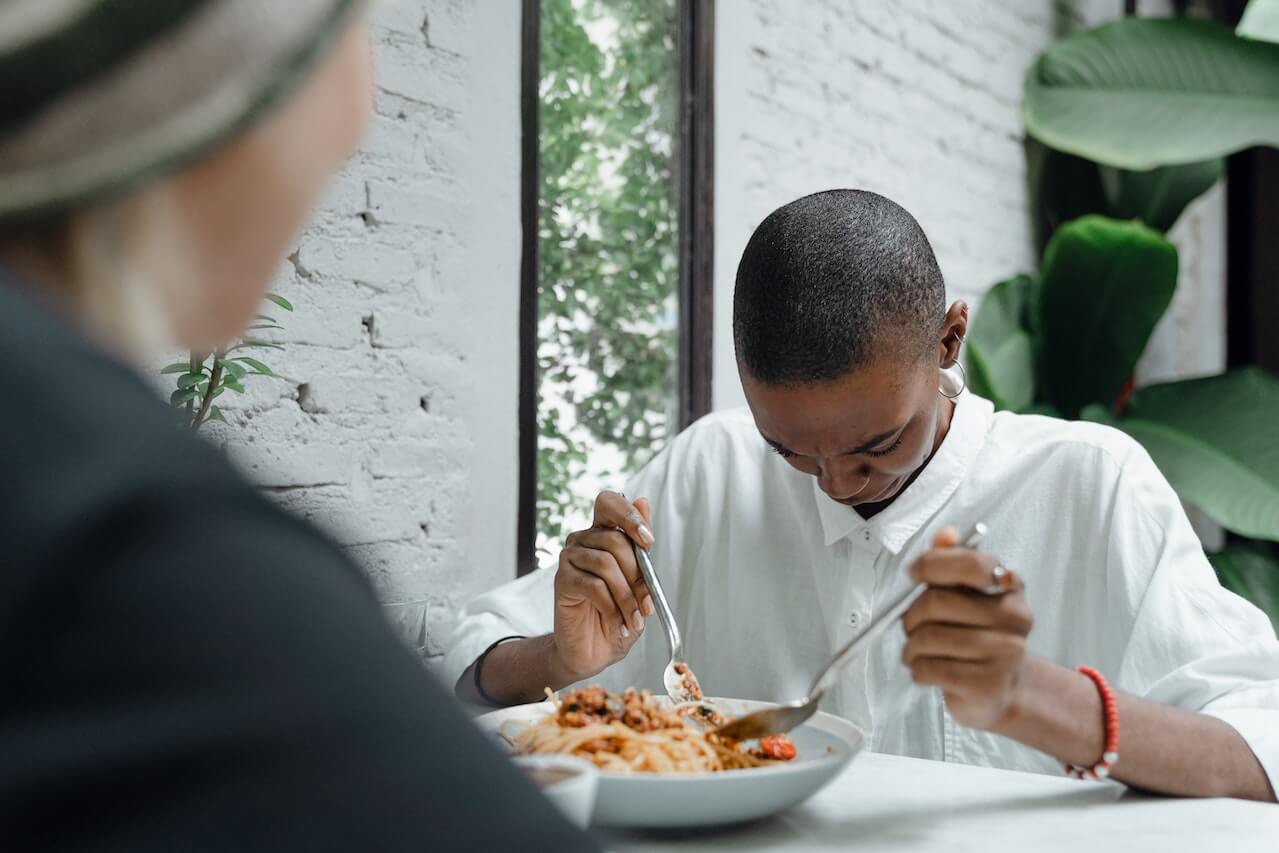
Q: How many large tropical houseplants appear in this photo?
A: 1